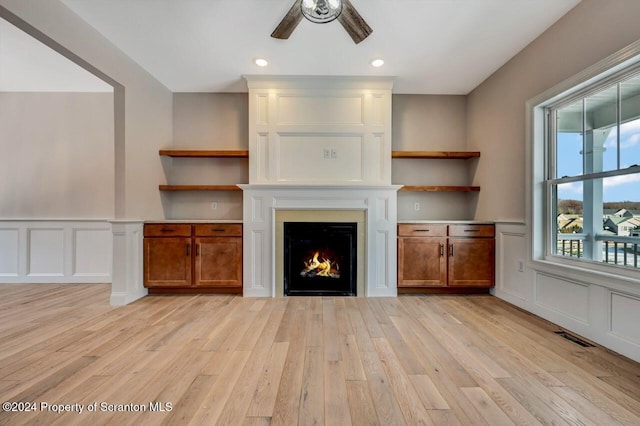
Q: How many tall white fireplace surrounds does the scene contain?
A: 1